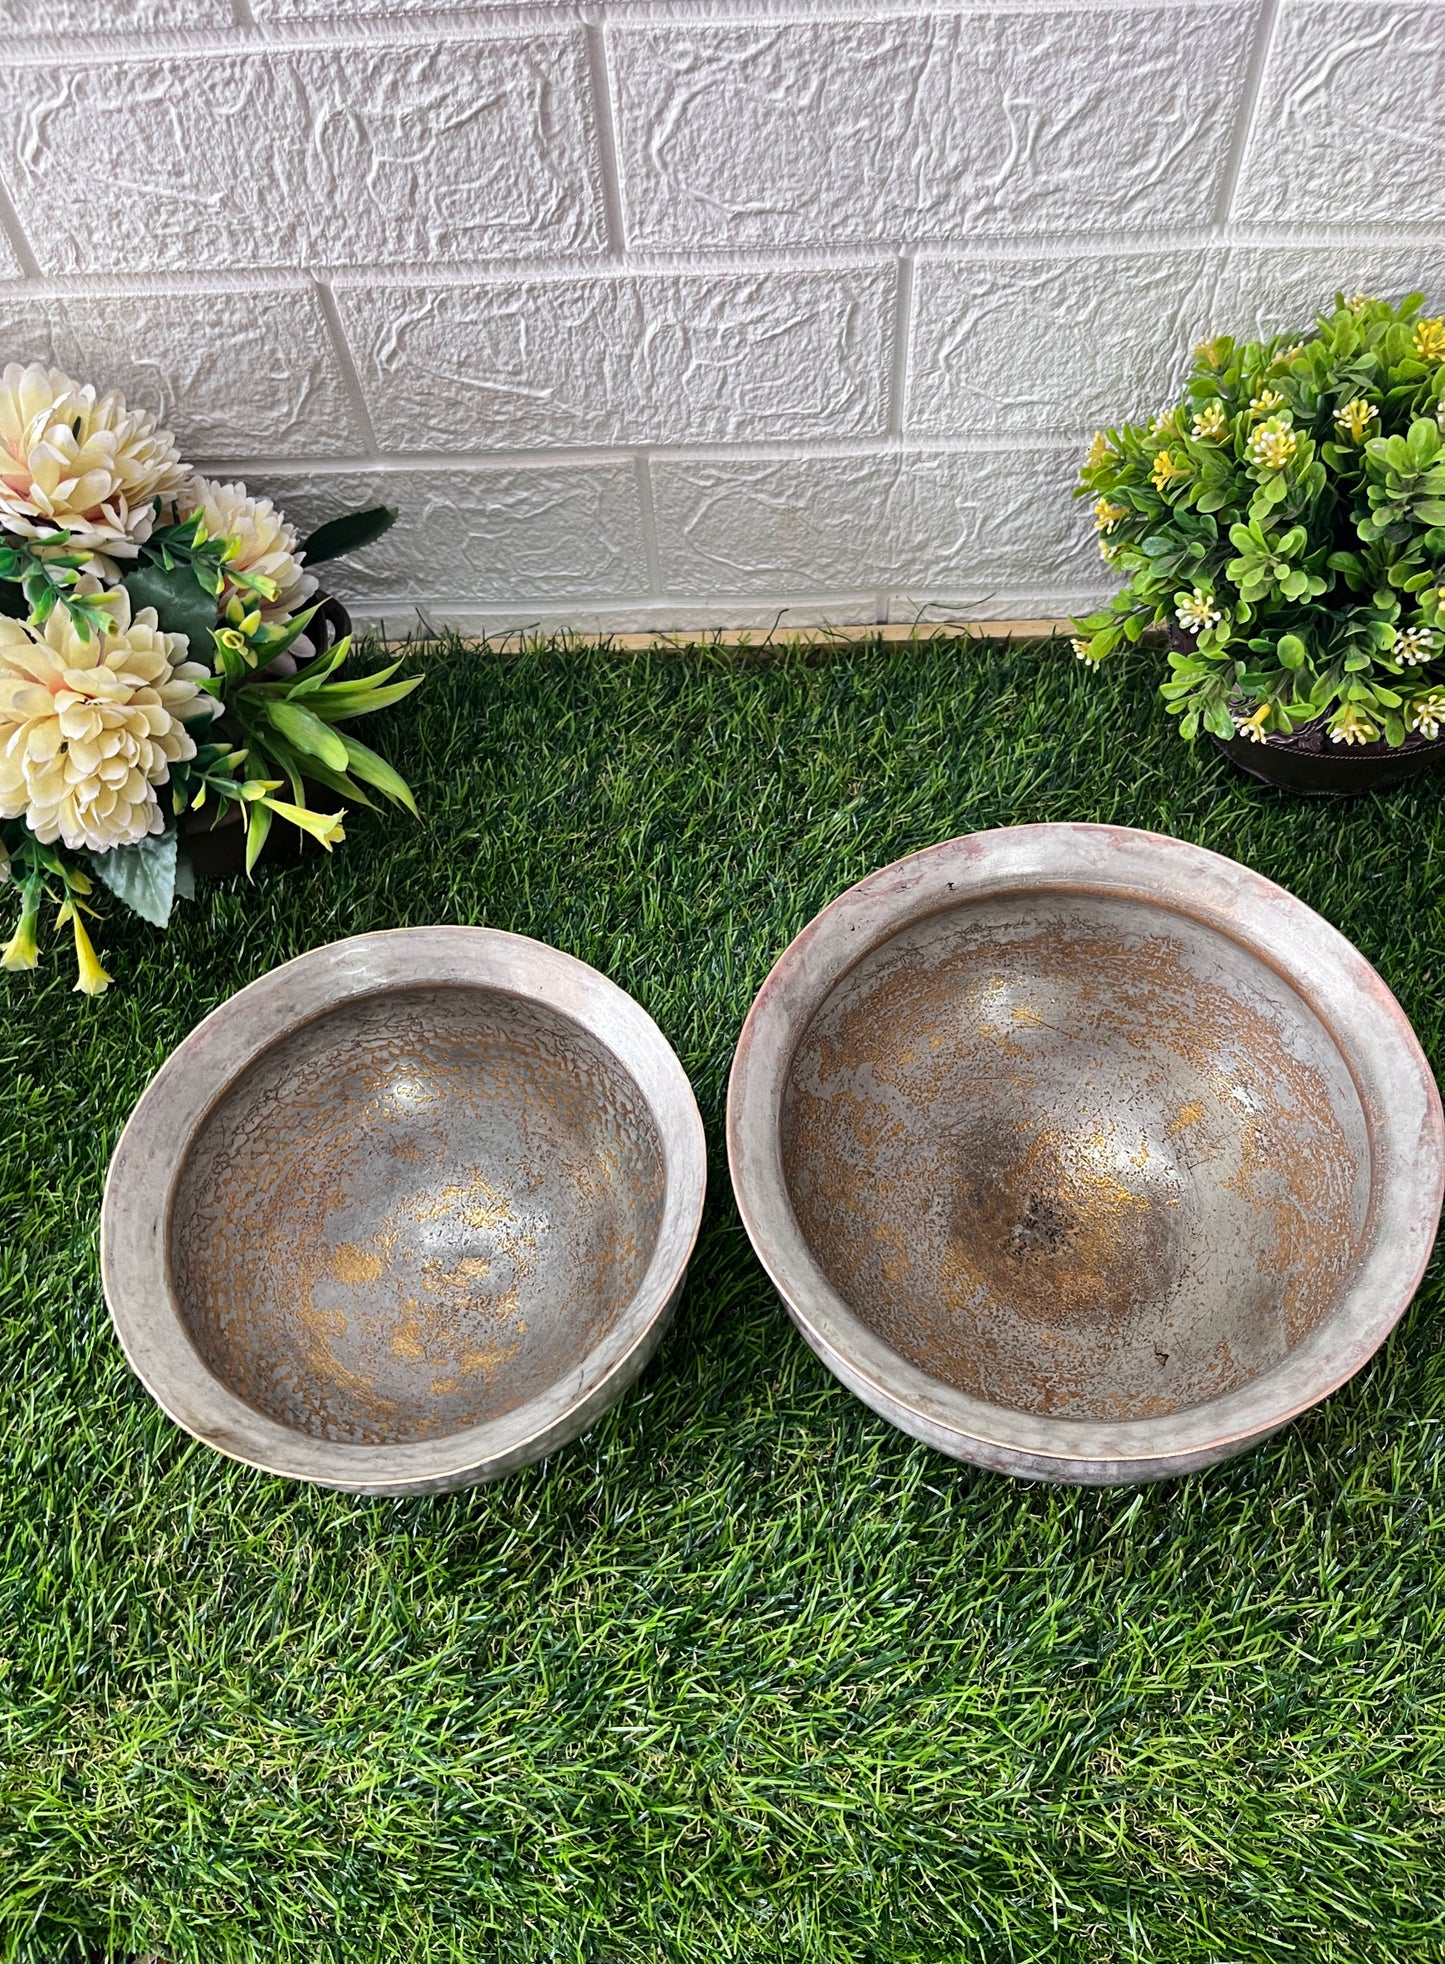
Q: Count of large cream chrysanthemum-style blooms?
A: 3